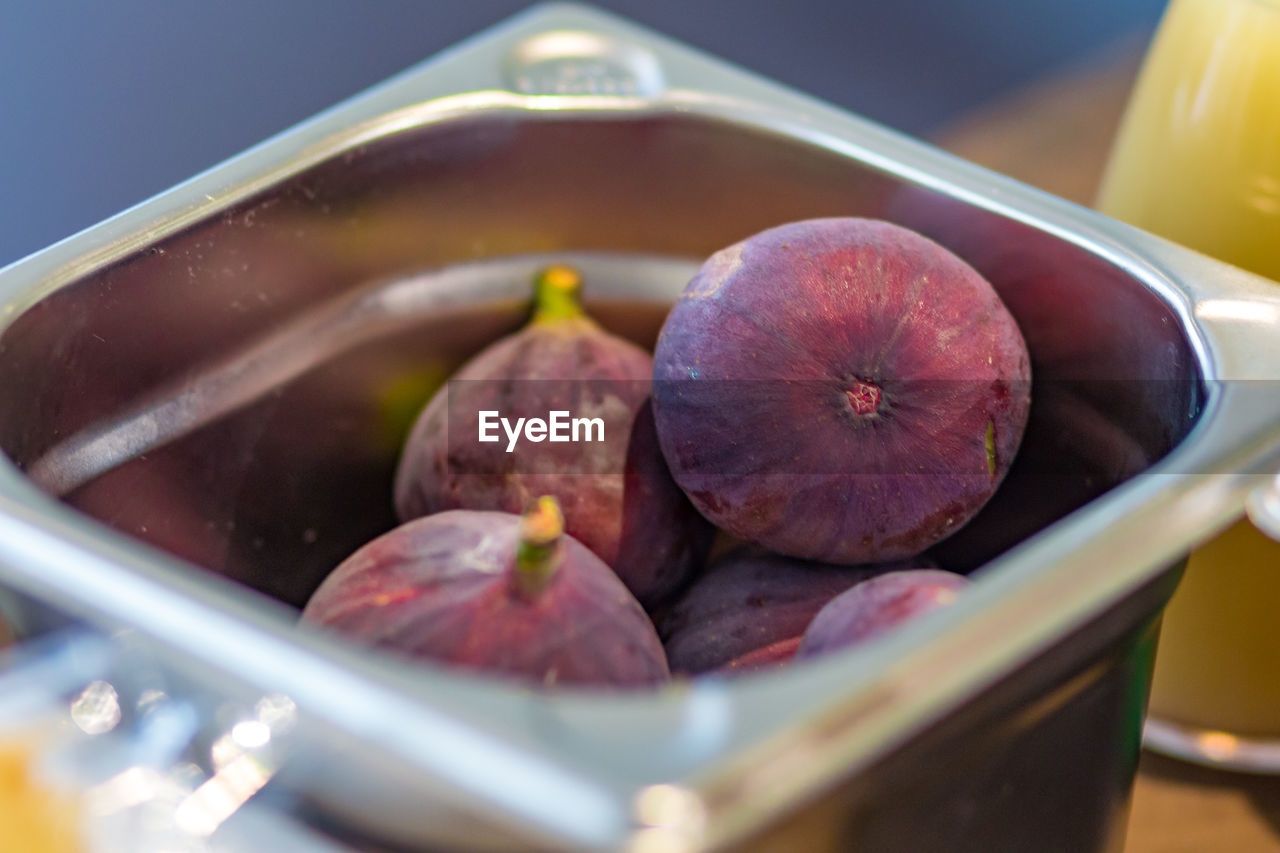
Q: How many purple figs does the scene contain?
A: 5